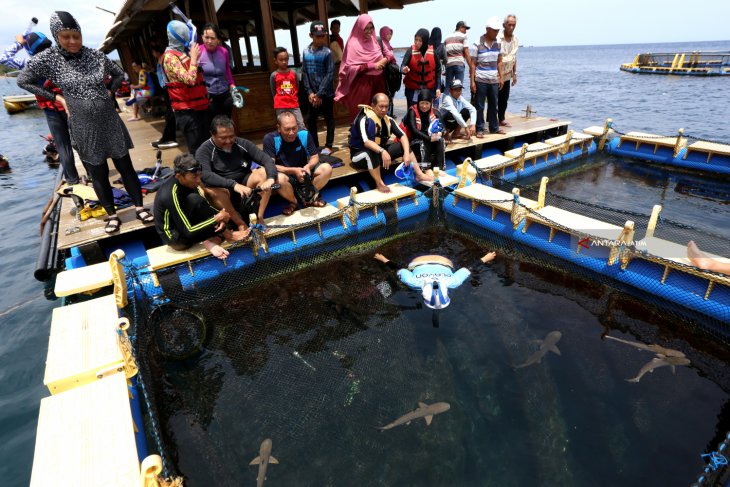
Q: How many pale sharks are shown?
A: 5